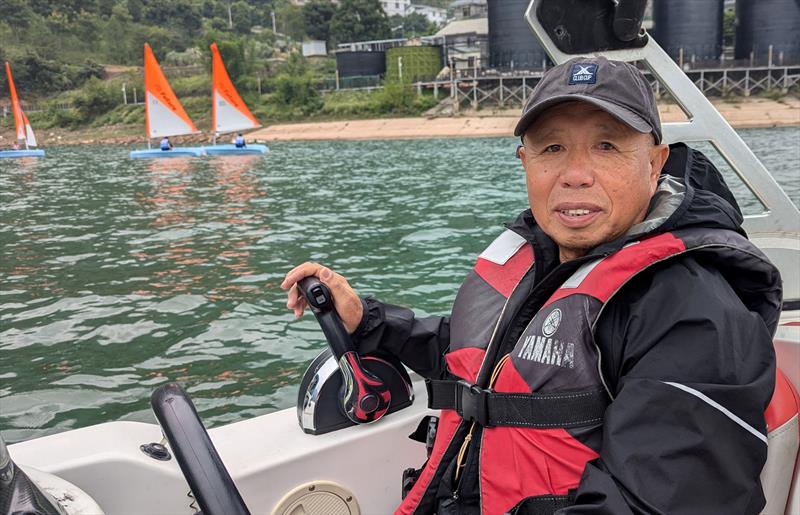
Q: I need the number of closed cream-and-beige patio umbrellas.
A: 0